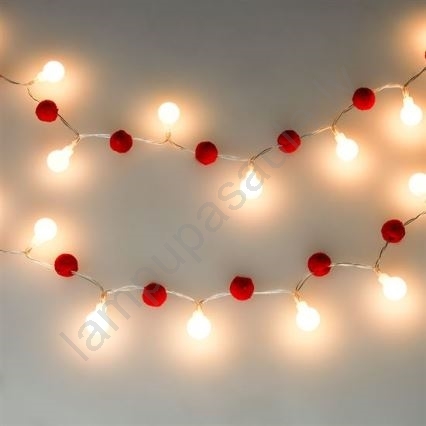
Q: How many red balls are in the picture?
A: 10